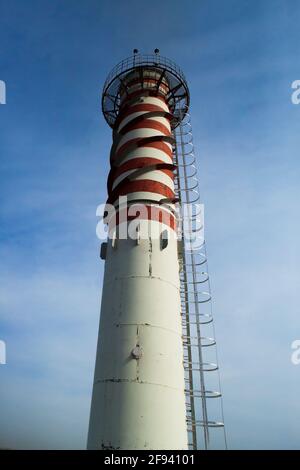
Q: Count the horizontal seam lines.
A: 3